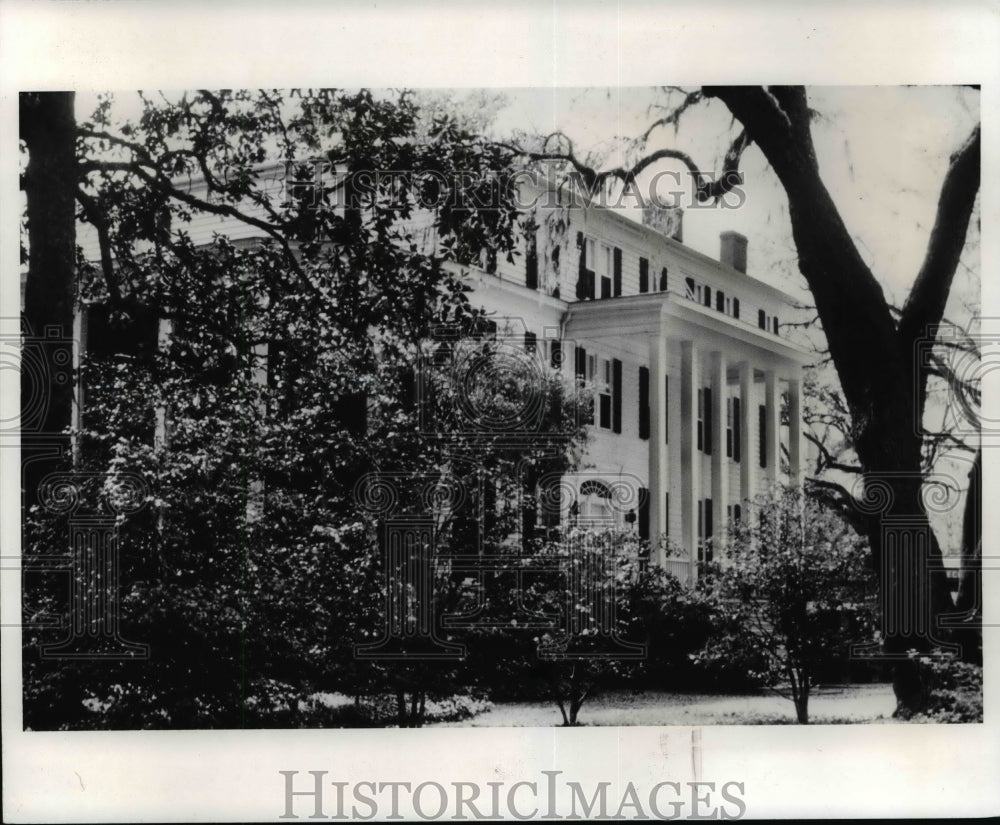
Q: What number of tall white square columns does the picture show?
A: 6